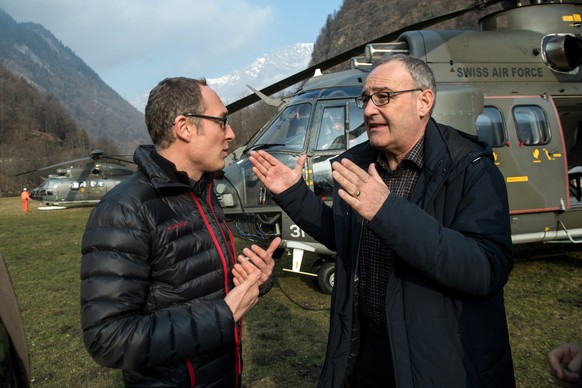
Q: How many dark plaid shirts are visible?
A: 1